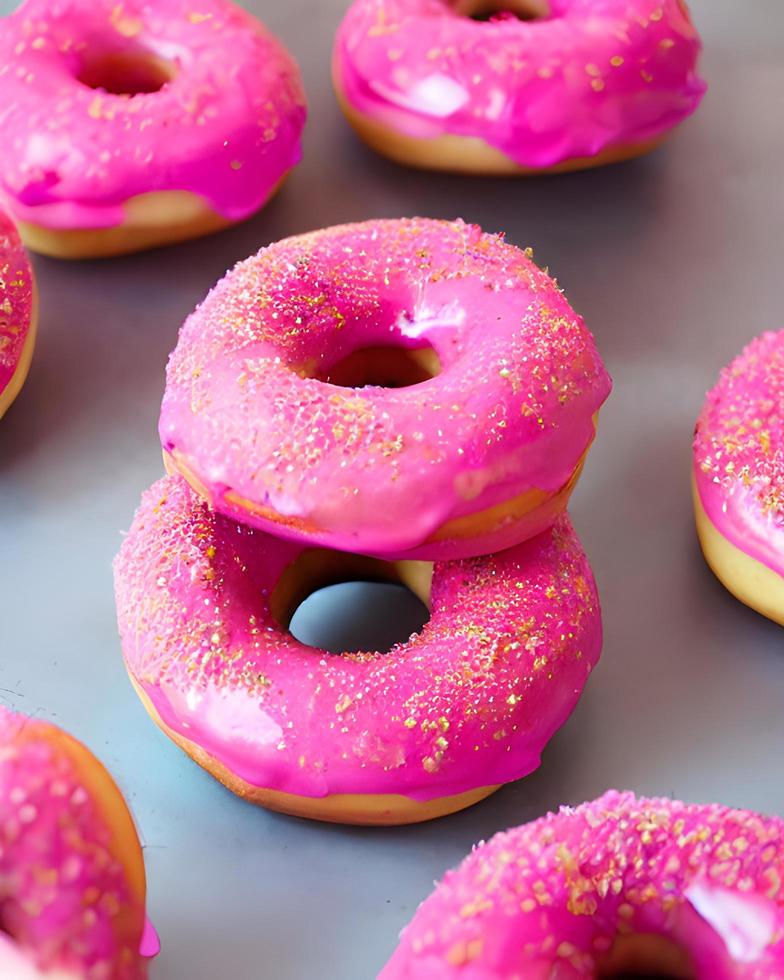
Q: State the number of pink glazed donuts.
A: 8